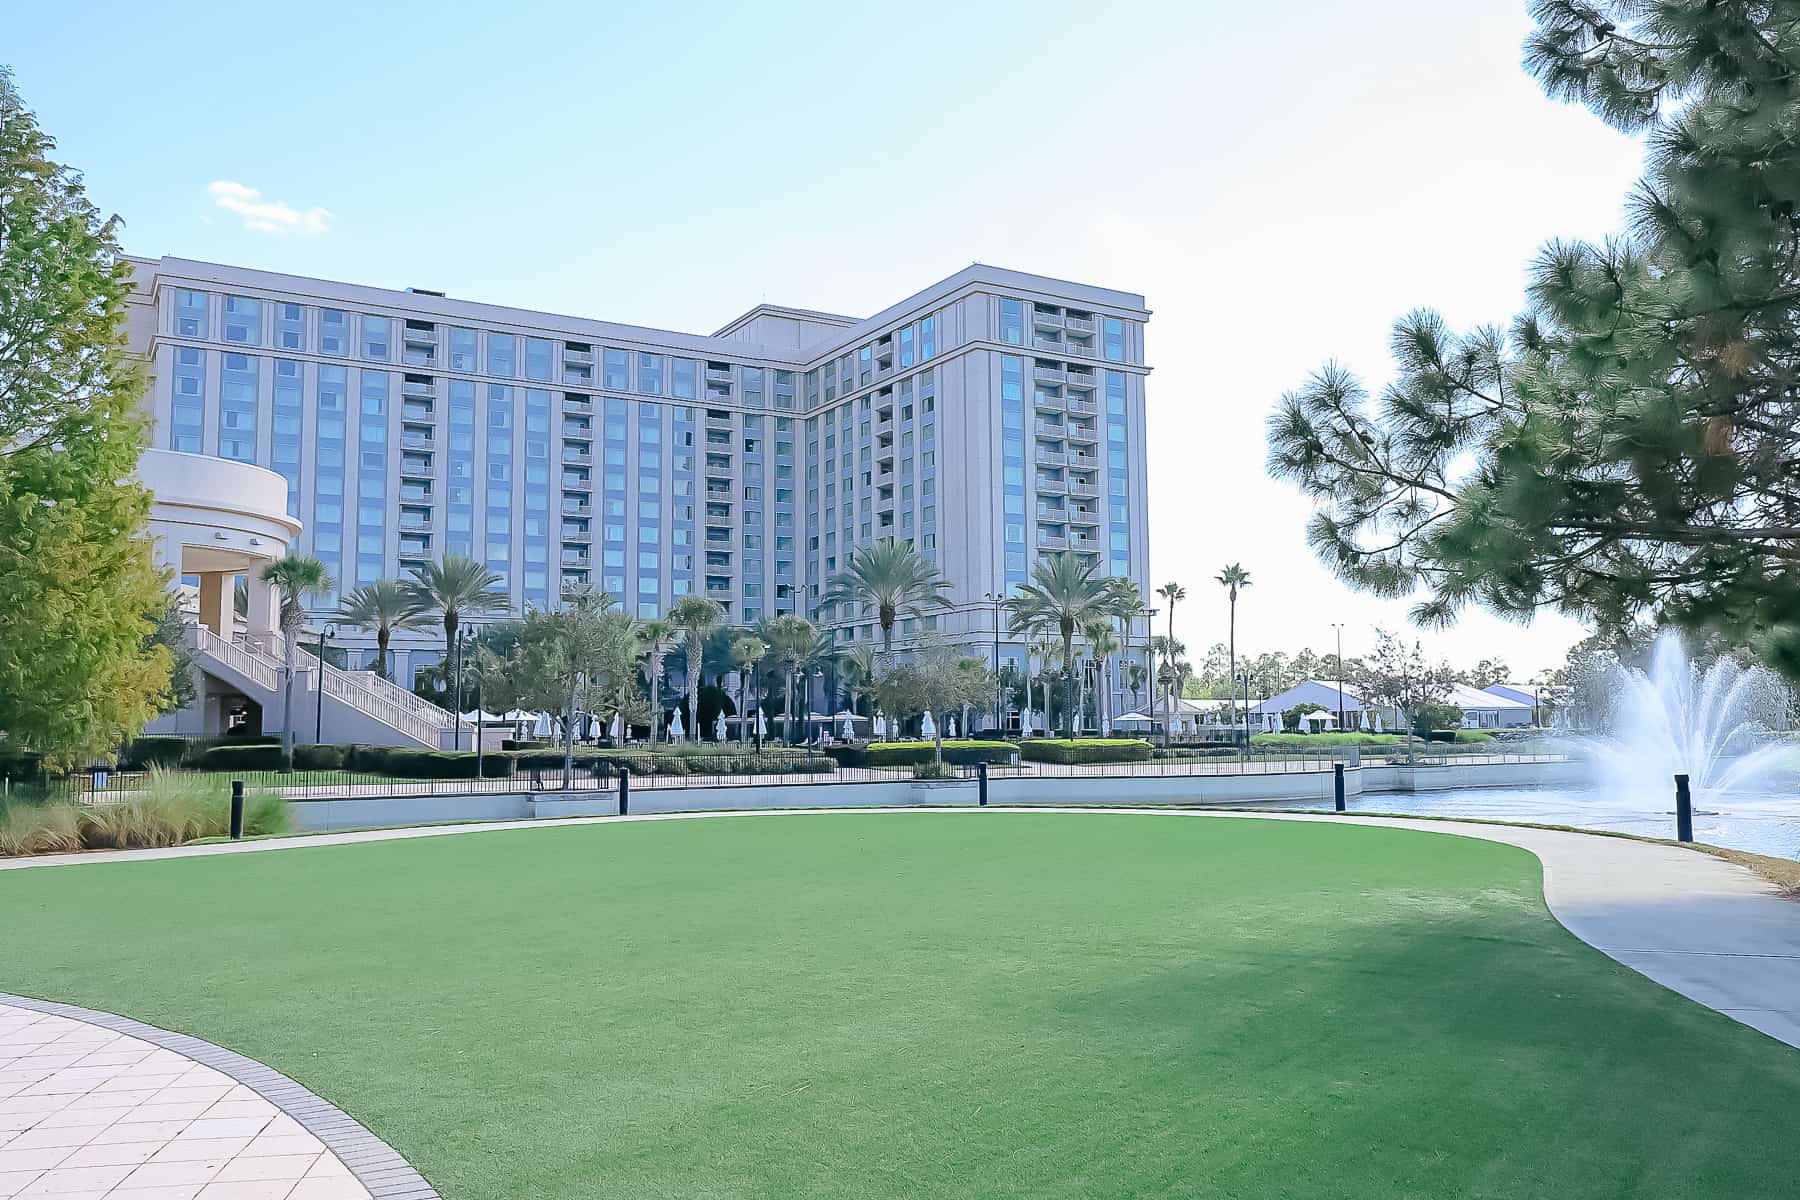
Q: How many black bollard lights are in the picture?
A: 5